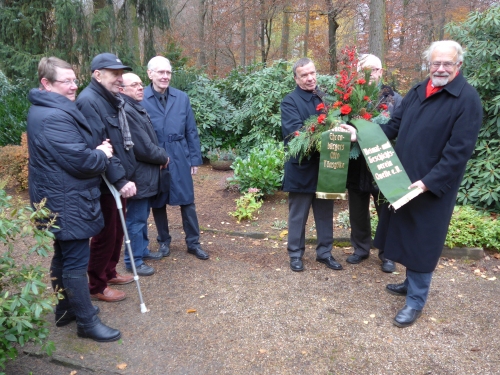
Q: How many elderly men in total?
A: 6